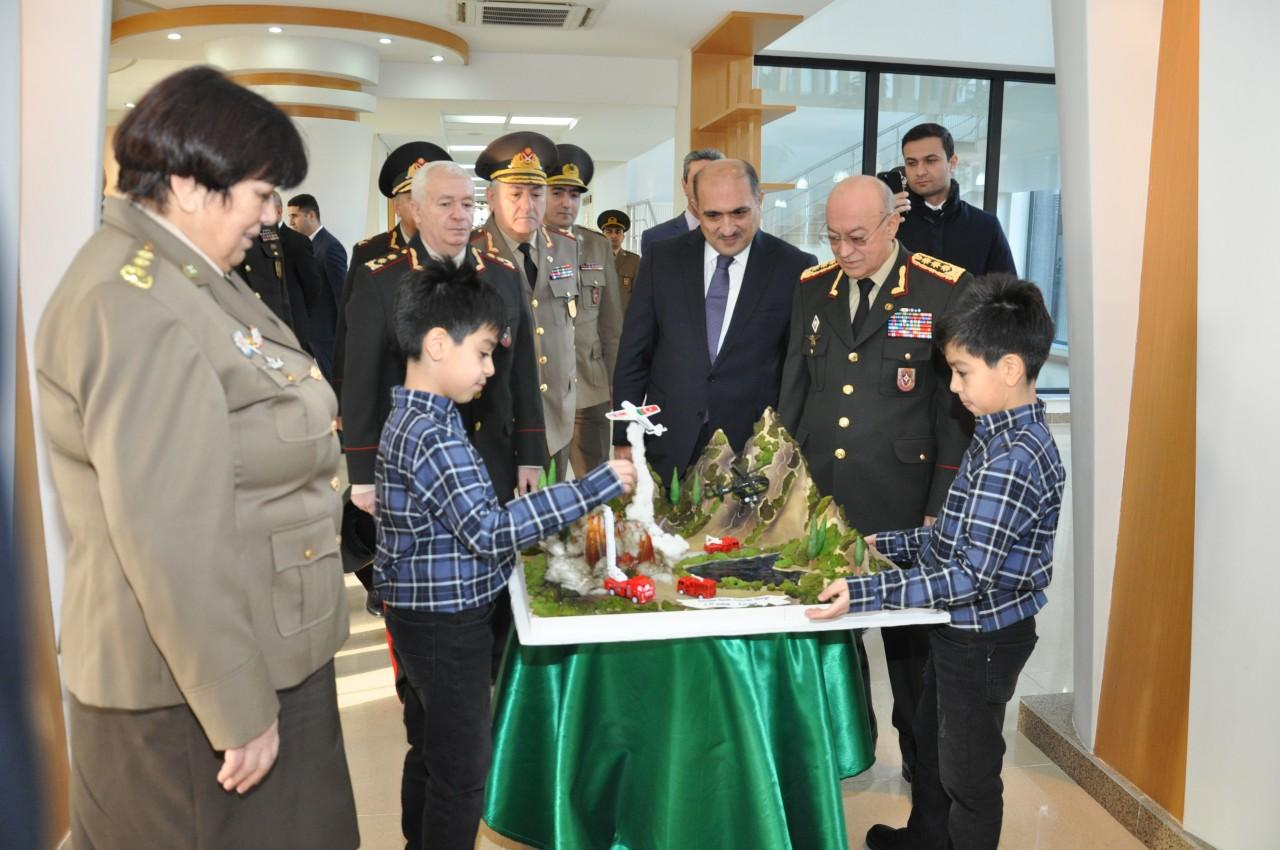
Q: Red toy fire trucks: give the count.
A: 3